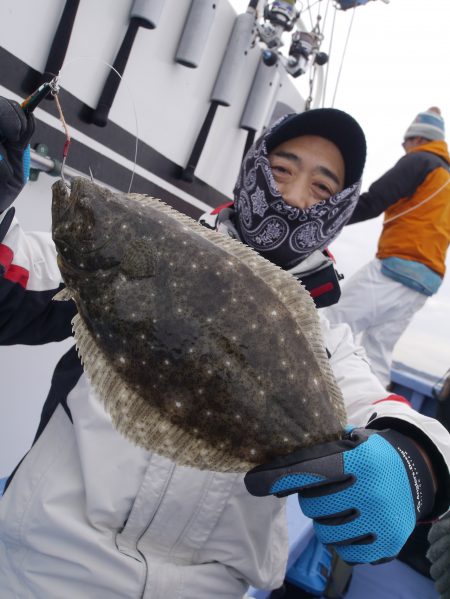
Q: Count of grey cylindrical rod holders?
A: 4